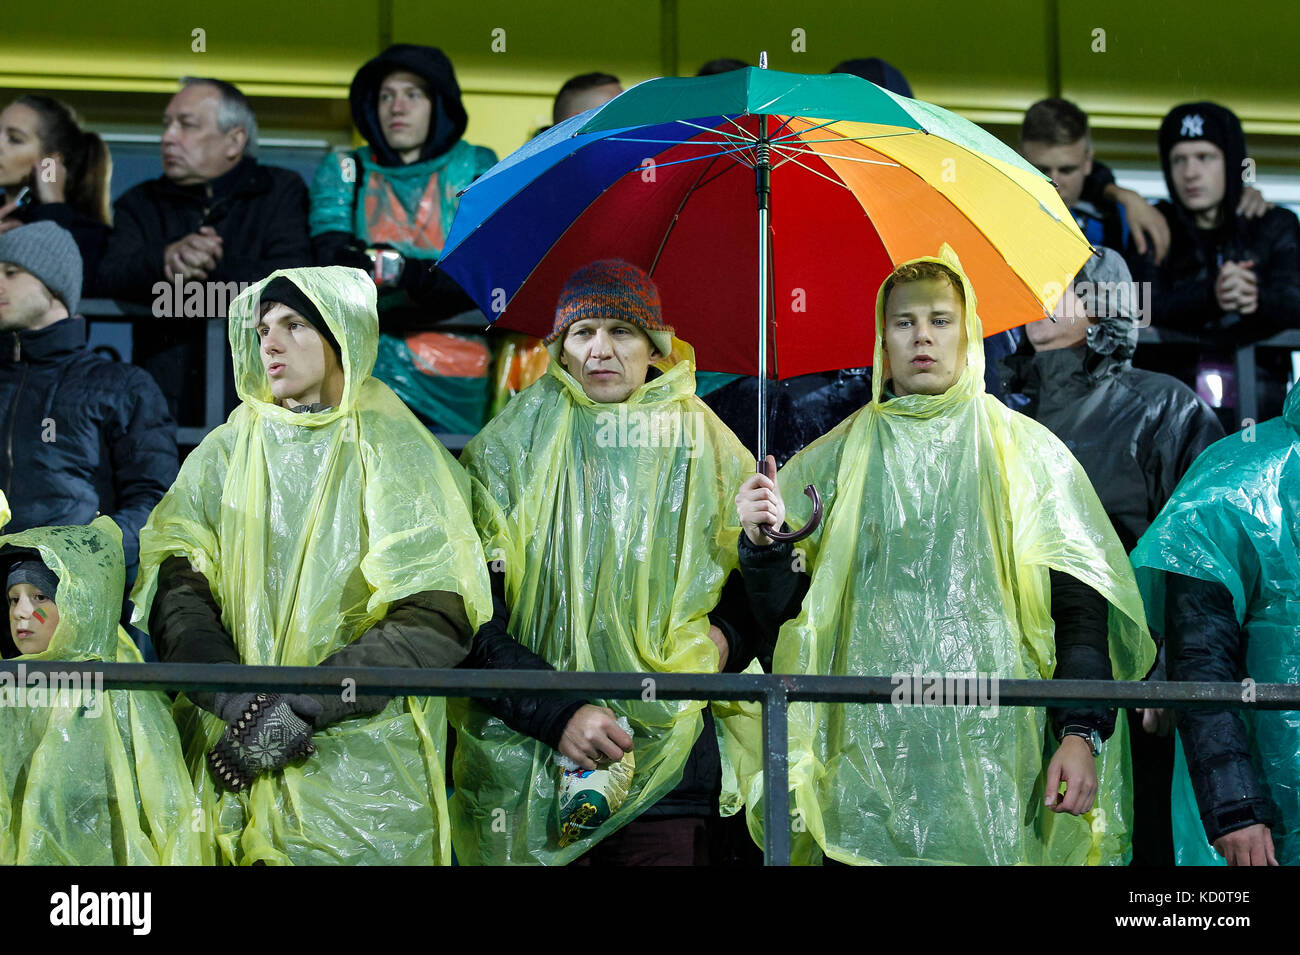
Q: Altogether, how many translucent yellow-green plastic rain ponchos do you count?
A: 4